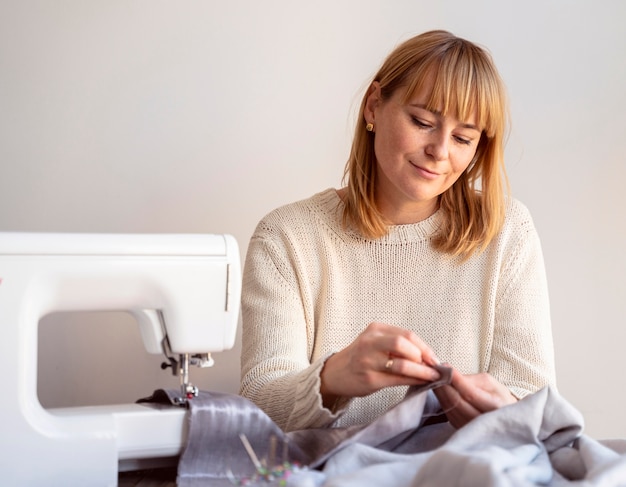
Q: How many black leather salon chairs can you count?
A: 0